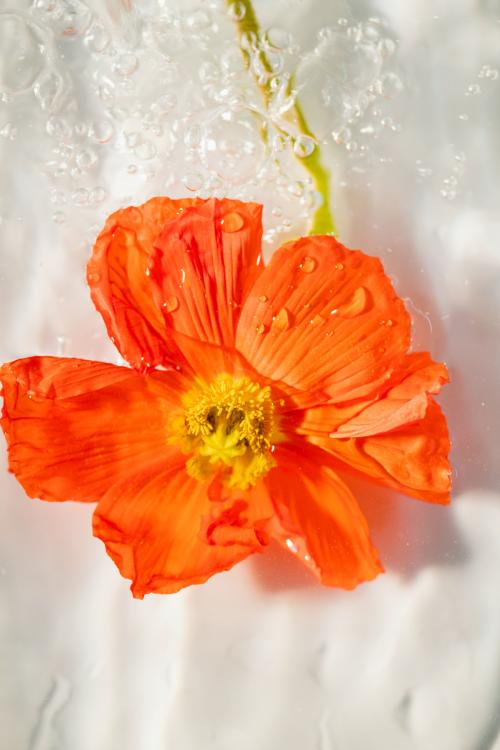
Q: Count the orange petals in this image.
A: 6